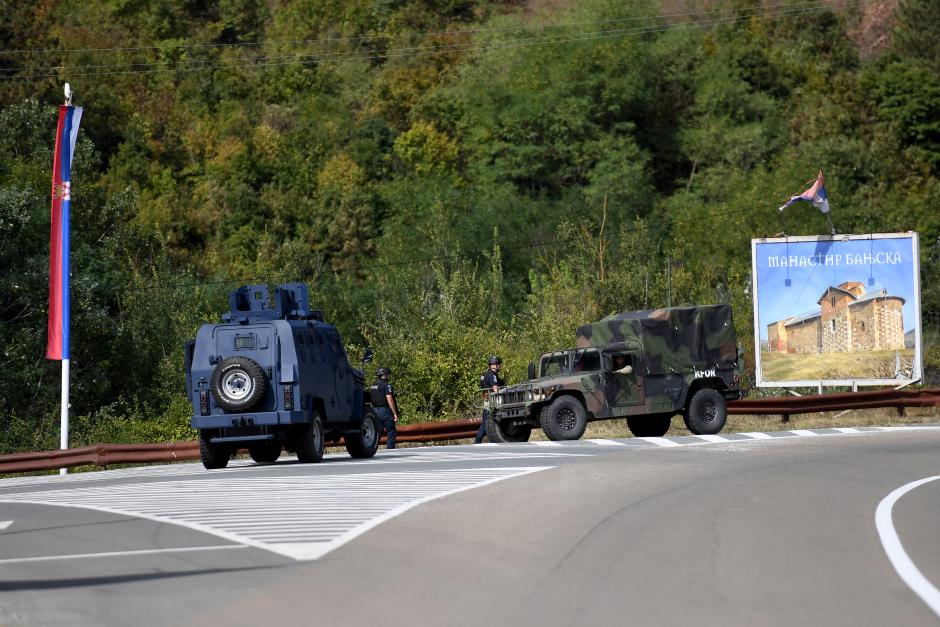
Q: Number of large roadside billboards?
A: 1